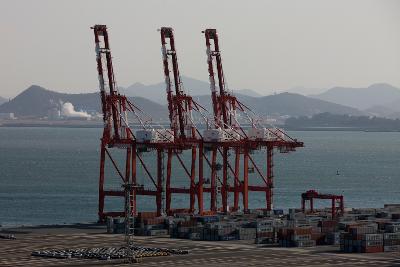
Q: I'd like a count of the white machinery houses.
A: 3